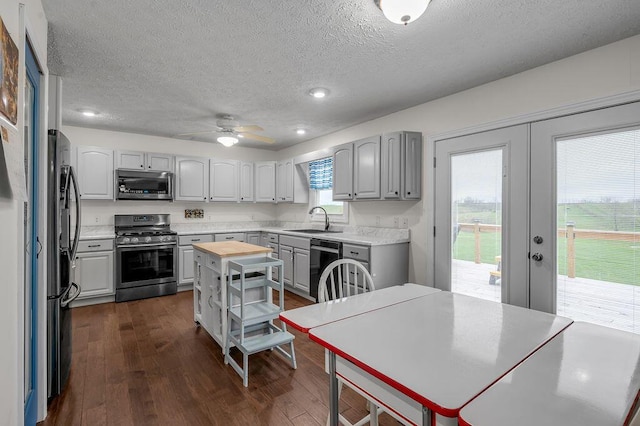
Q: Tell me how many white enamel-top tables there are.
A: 1